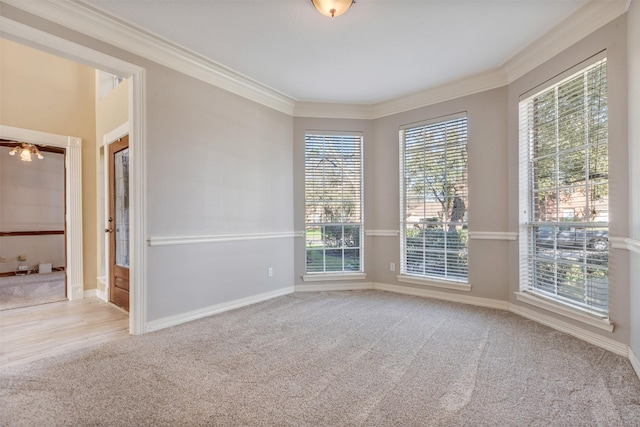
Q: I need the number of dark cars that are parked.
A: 1